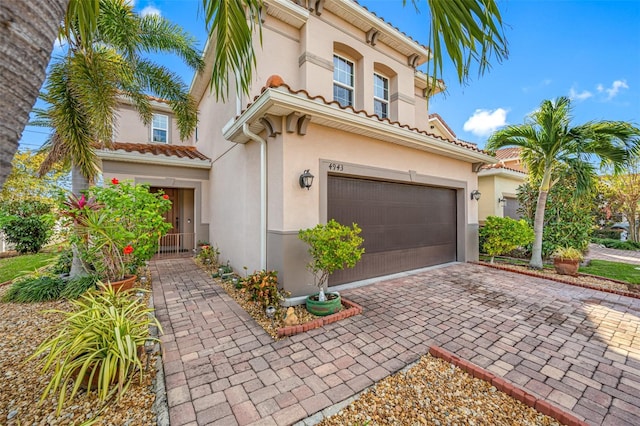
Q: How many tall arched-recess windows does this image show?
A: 2